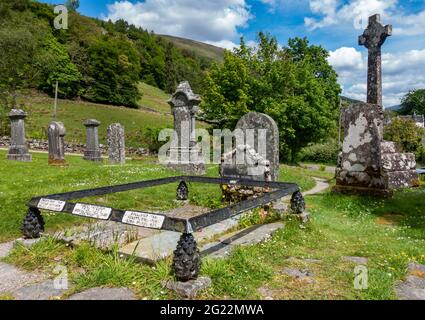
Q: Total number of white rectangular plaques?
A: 3